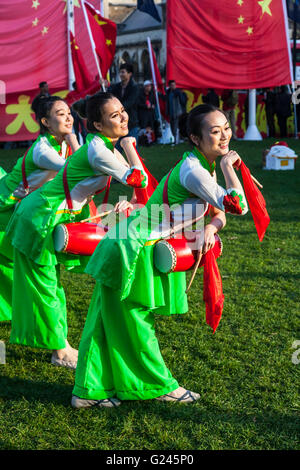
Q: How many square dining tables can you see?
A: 0